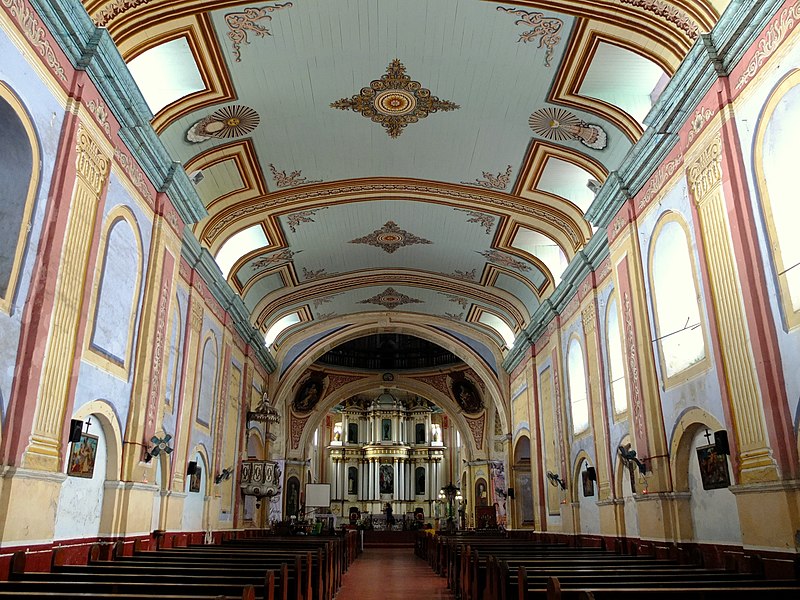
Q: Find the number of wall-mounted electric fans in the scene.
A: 4